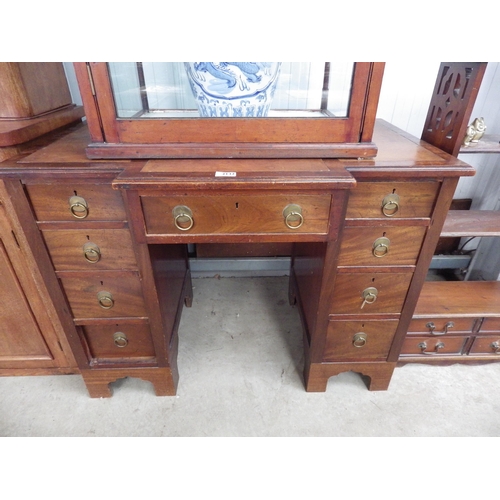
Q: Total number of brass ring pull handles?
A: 10